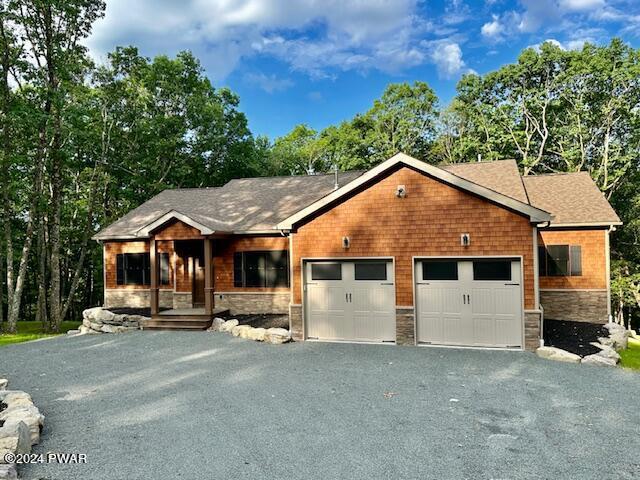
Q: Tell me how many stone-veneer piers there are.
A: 3